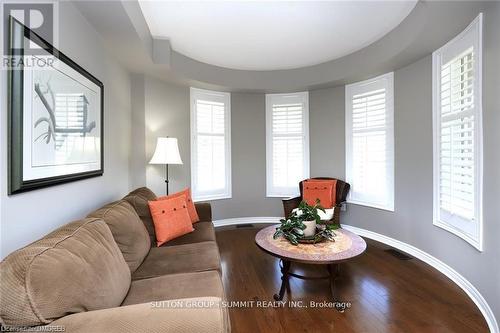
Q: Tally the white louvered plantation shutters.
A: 4